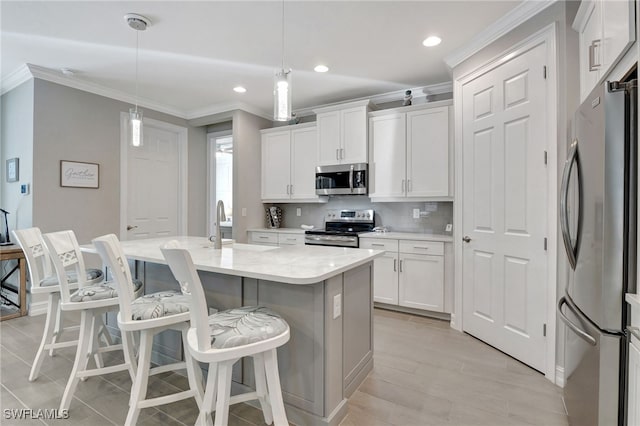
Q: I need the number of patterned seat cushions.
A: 4